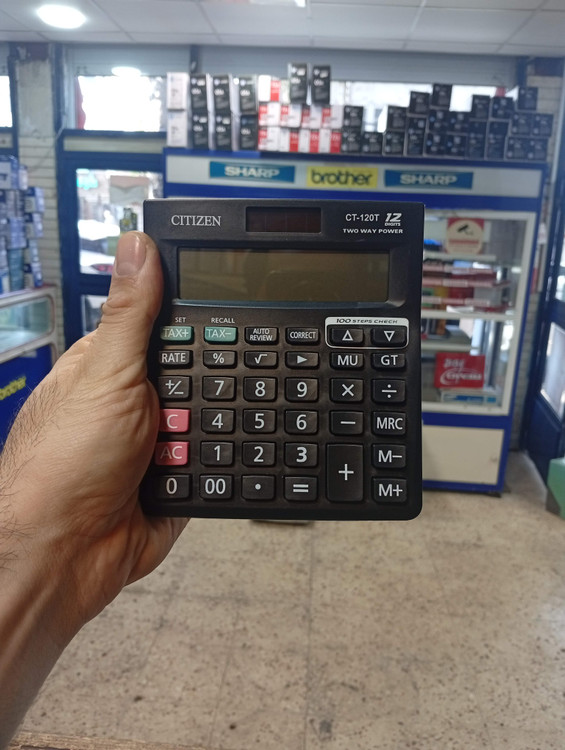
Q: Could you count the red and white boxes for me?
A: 9